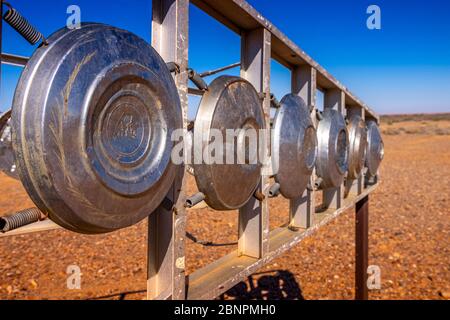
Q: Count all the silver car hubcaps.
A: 6